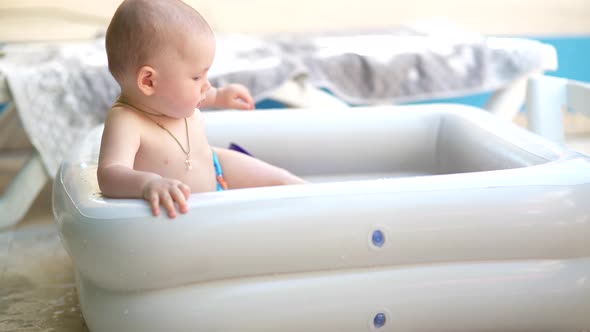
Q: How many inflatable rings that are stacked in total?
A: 2